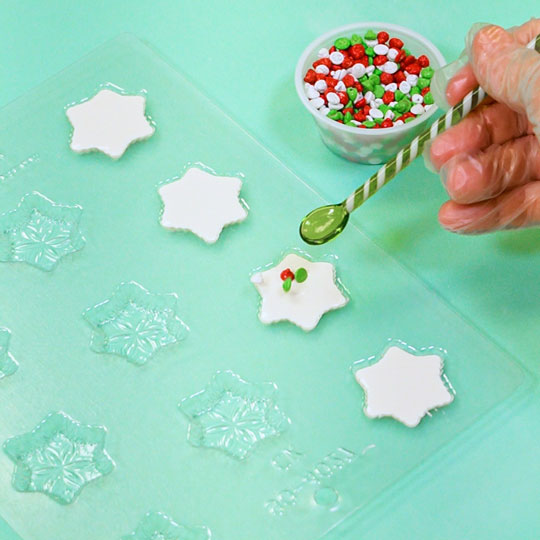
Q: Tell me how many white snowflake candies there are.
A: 4